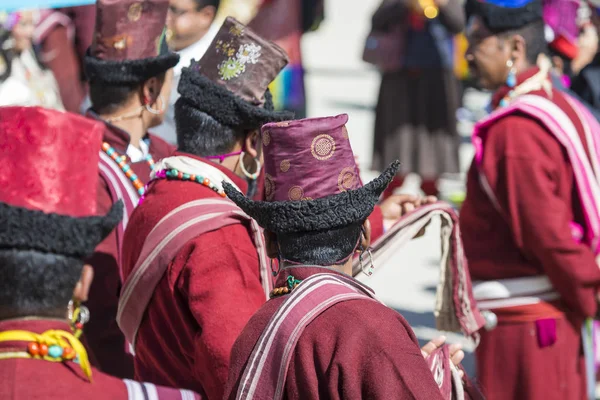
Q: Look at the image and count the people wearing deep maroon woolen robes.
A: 5